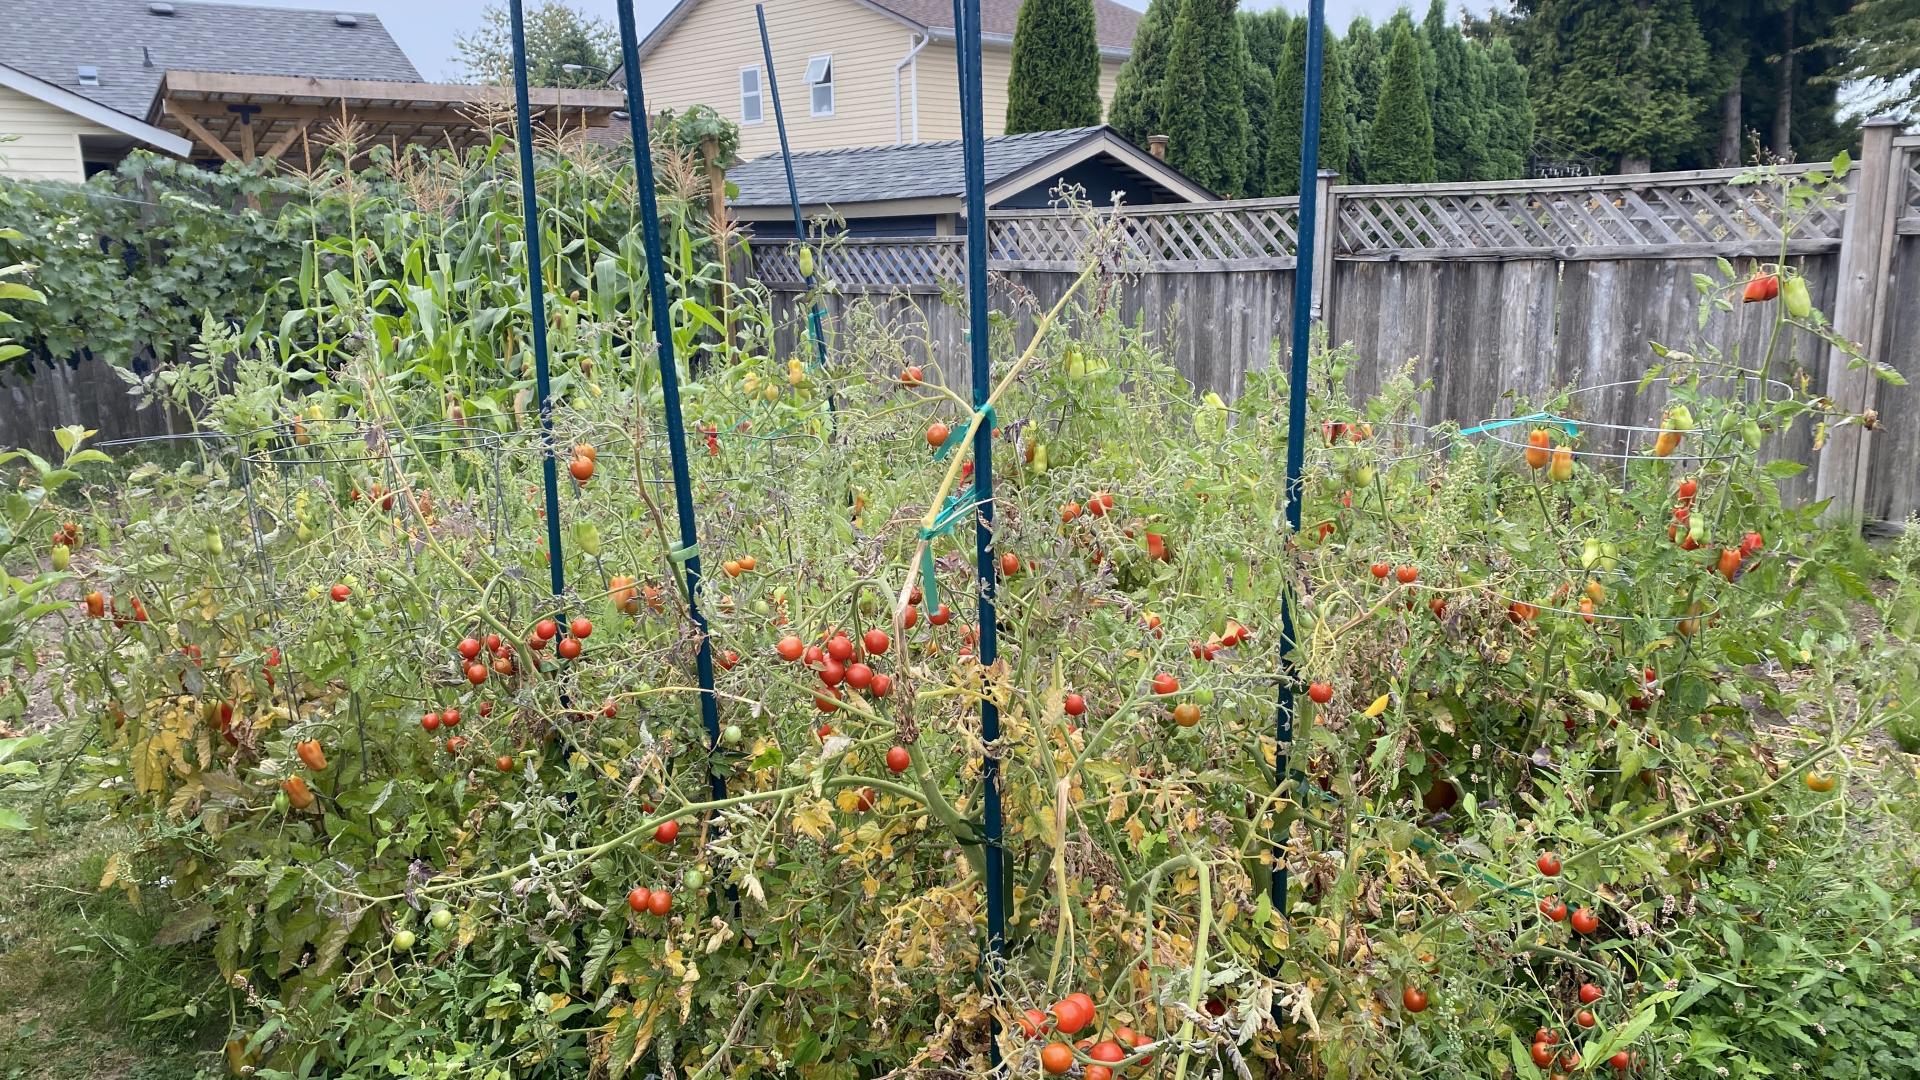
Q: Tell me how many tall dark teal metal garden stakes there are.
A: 6